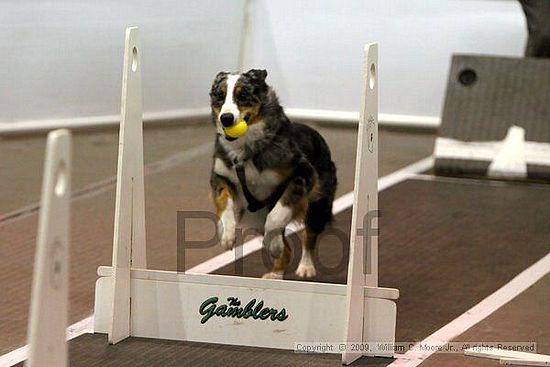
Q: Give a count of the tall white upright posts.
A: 3